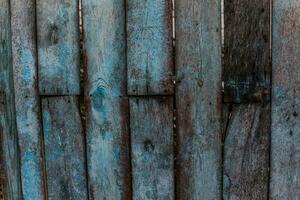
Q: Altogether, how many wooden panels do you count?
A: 11